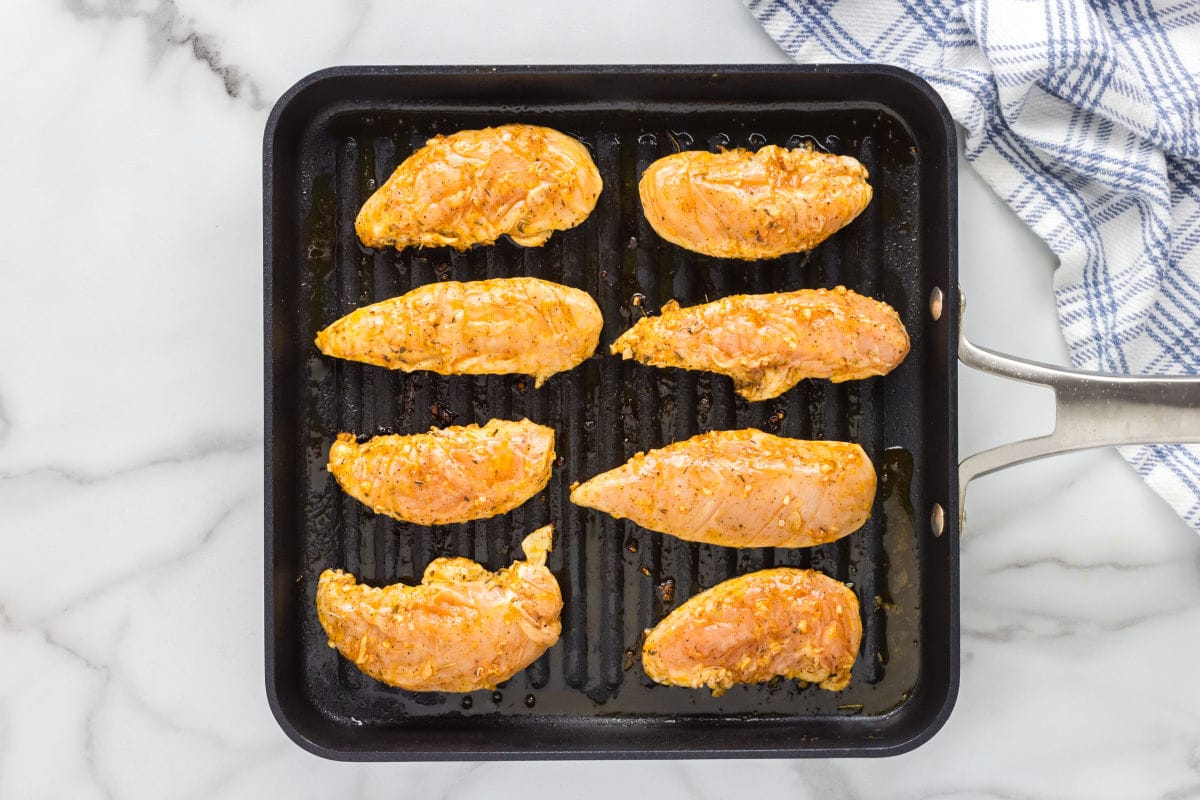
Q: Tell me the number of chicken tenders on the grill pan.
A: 8